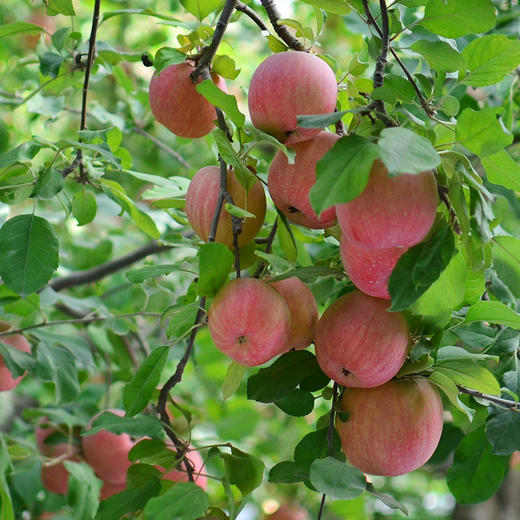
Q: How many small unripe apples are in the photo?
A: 0